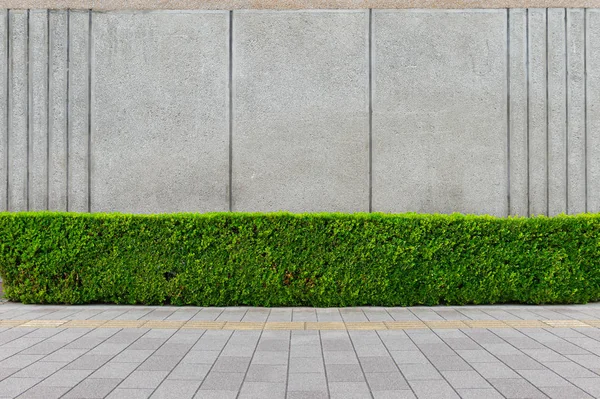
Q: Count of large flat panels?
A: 3